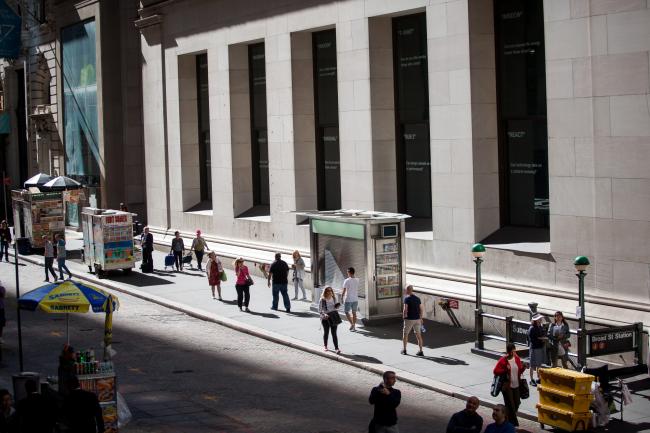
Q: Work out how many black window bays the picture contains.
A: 5